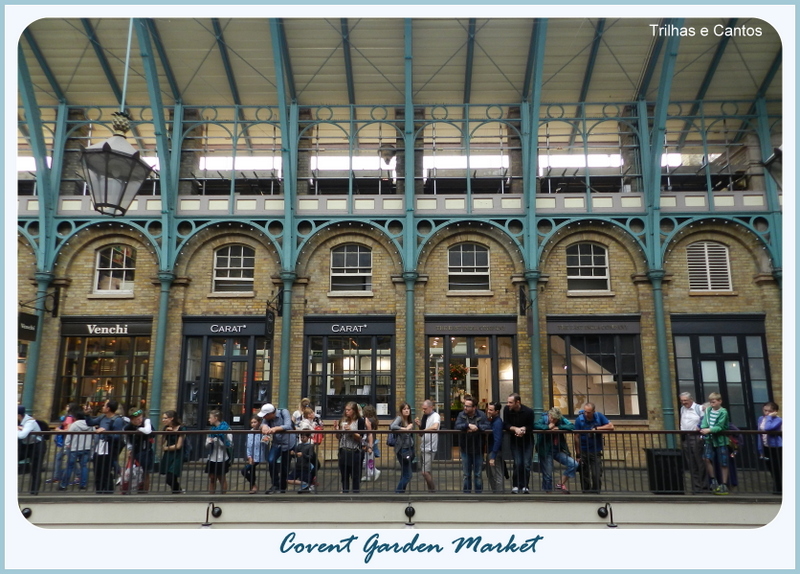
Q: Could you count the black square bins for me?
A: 1